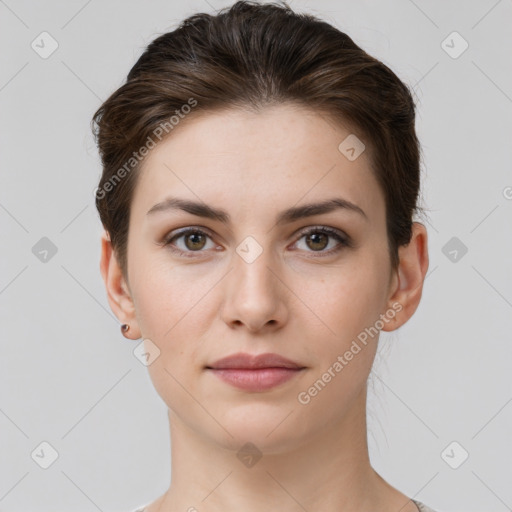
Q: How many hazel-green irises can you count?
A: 2